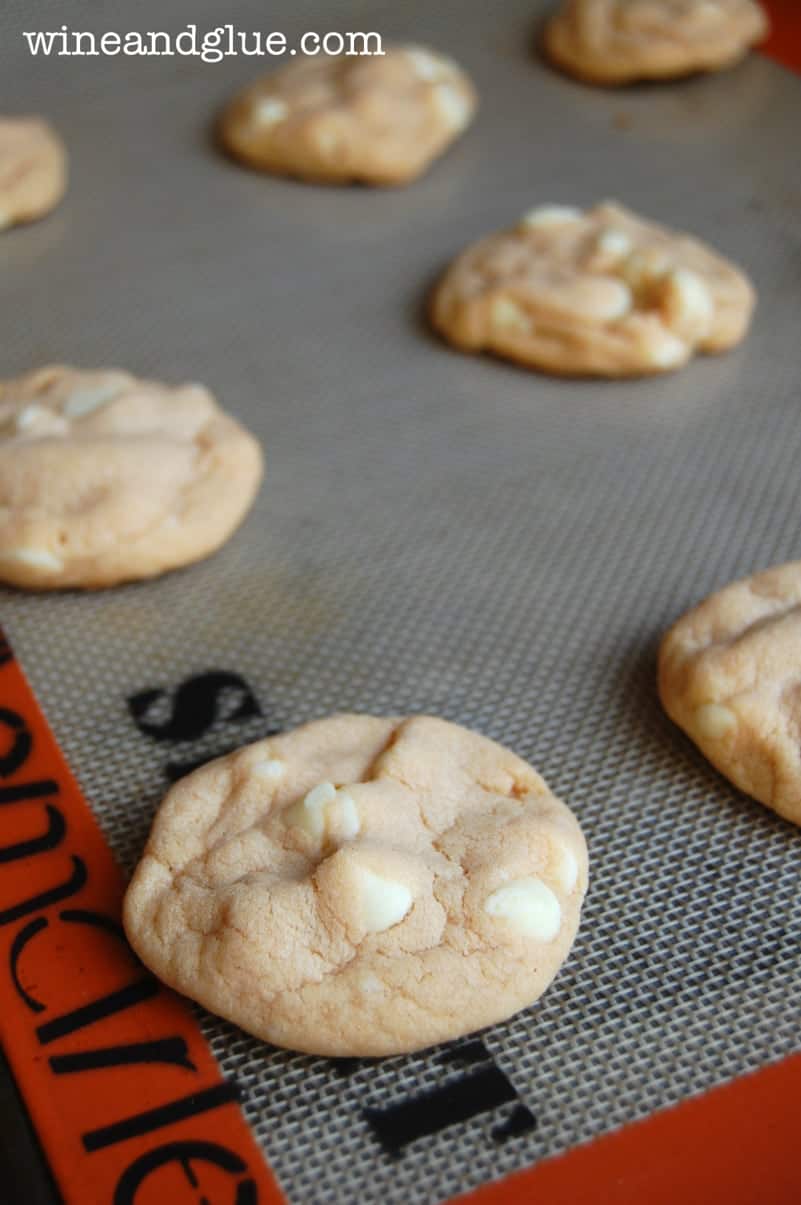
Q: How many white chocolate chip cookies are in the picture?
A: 7